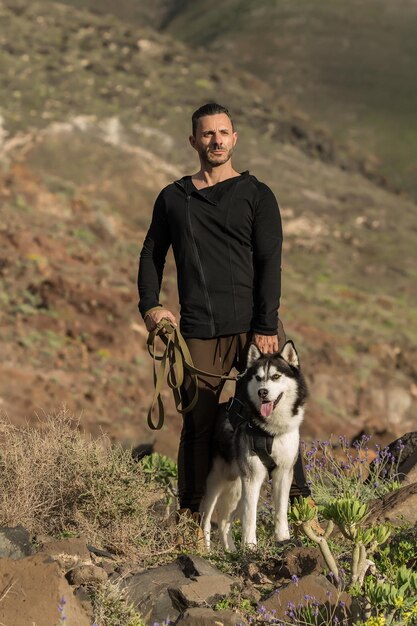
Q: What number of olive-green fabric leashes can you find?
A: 1